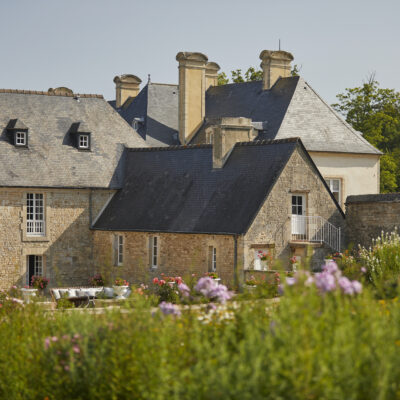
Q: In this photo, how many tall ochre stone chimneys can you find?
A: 4